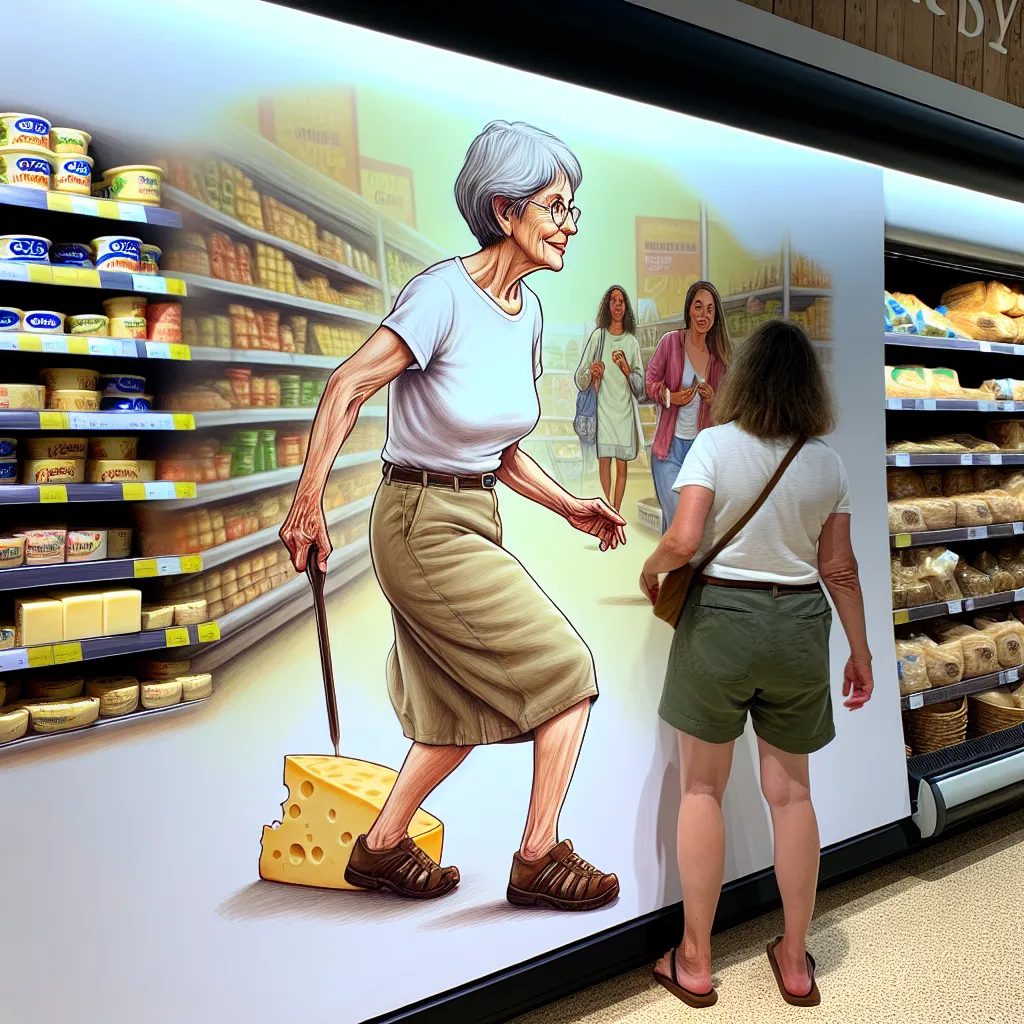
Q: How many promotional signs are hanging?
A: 3